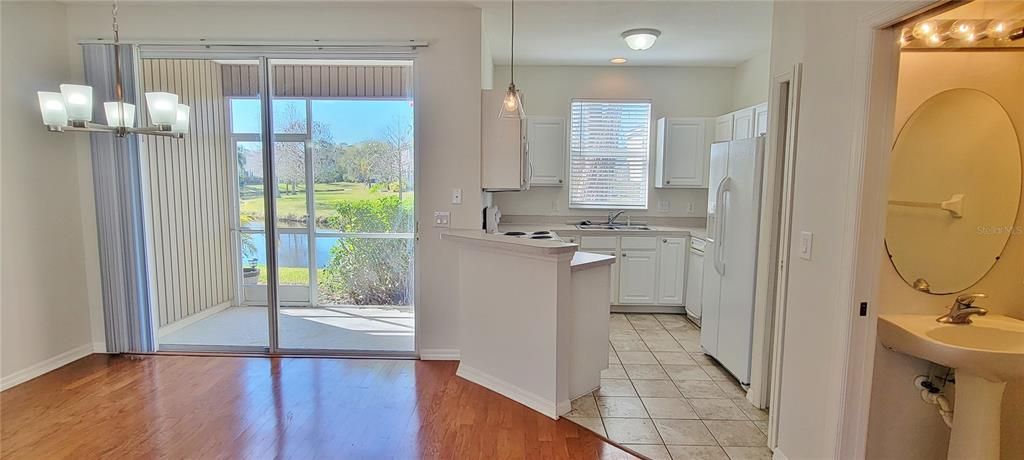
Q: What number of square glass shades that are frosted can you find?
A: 5